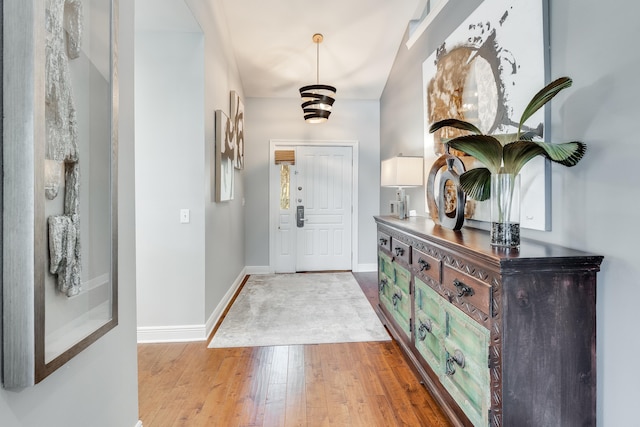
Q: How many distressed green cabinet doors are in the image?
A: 4